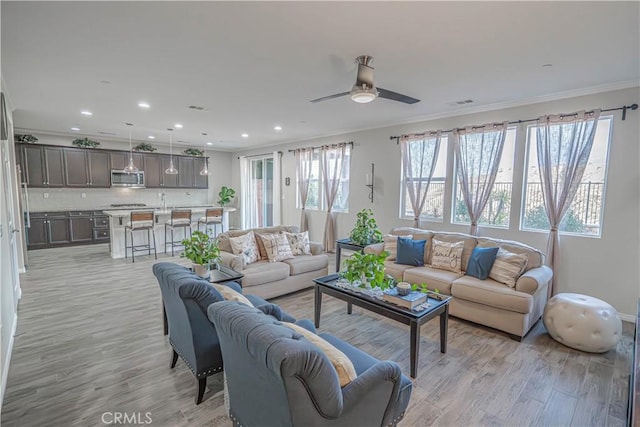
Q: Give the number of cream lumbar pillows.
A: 2